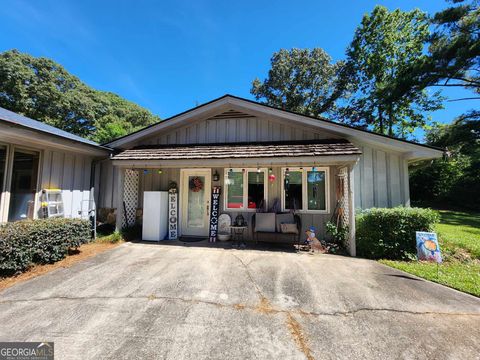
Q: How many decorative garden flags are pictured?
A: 1